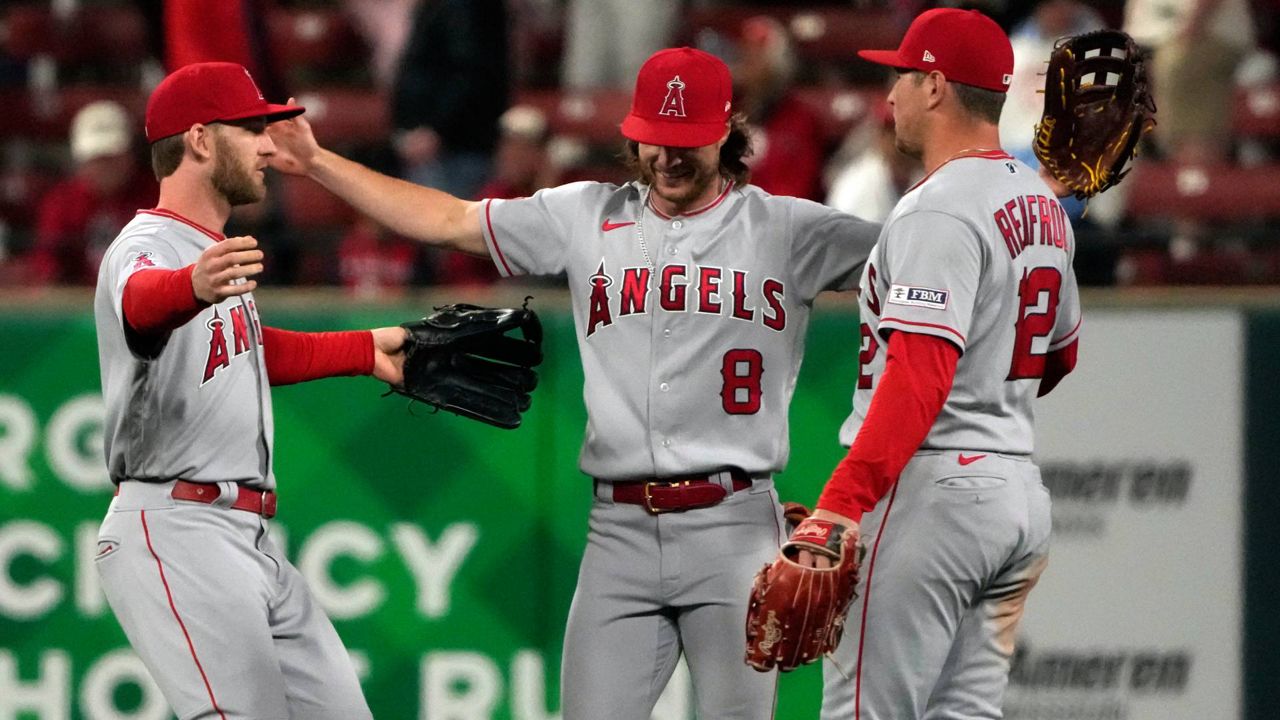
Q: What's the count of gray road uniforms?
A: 3